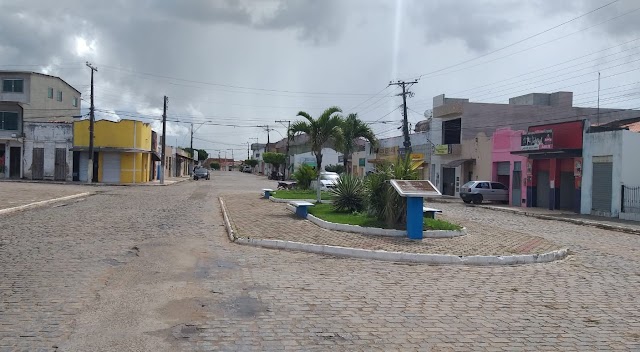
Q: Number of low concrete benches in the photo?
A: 3